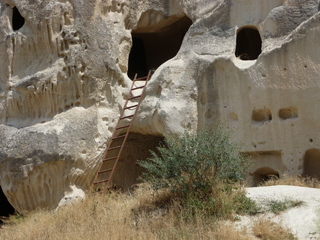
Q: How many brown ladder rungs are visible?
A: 11